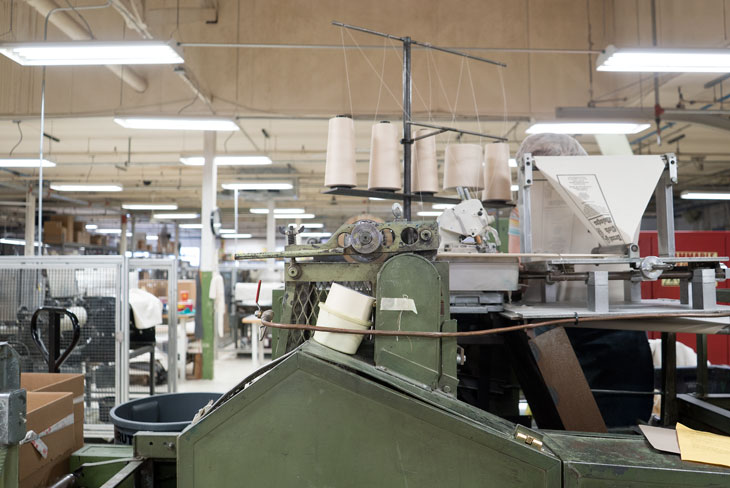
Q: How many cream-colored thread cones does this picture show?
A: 5